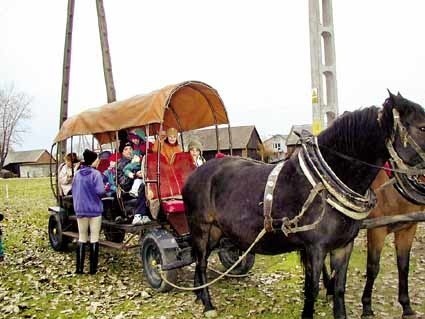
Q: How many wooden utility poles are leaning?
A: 2